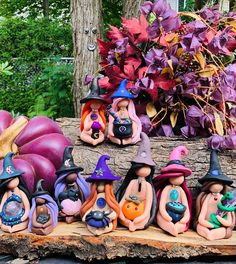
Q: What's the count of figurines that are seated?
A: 9